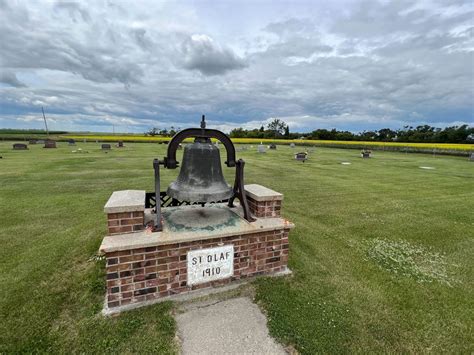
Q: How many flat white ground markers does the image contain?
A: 2